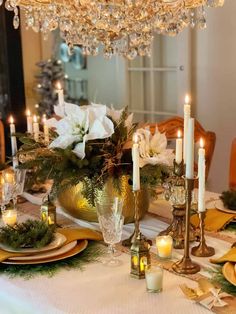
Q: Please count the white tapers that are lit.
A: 9